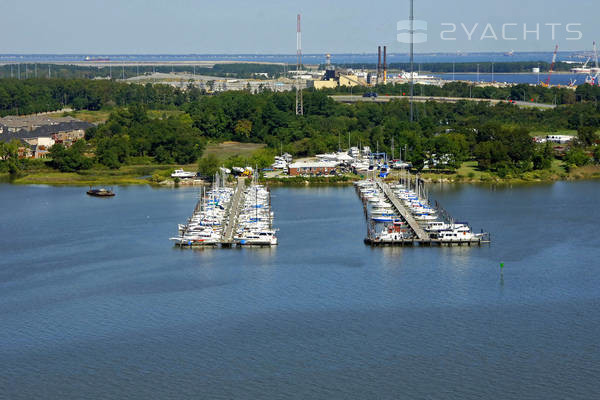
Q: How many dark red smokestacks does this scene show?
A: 2